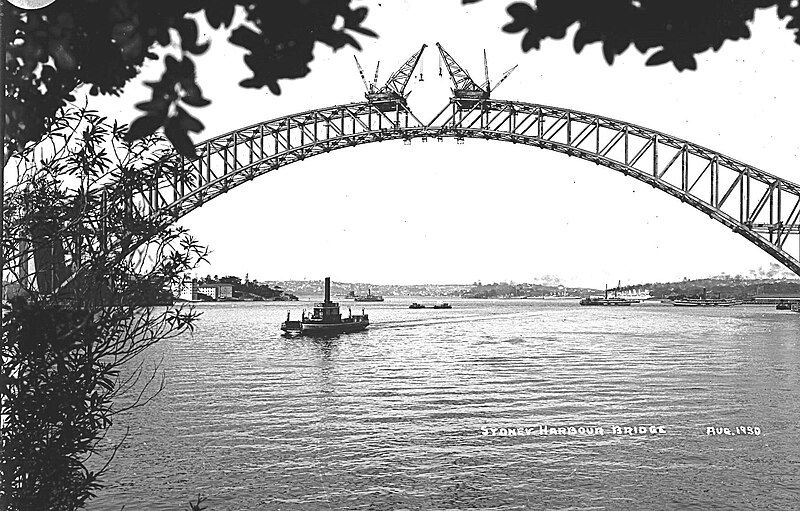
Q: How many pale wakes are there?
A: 1